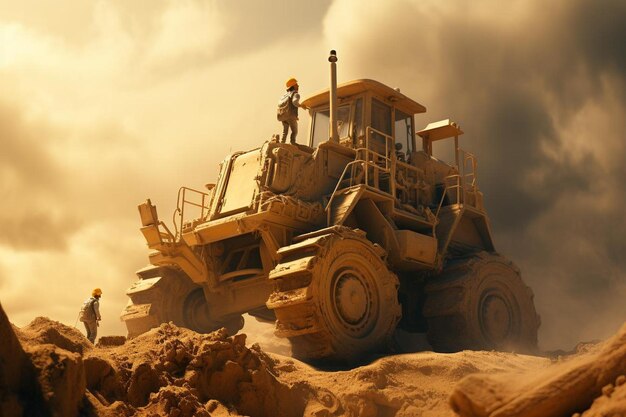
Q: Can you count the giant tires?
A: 3